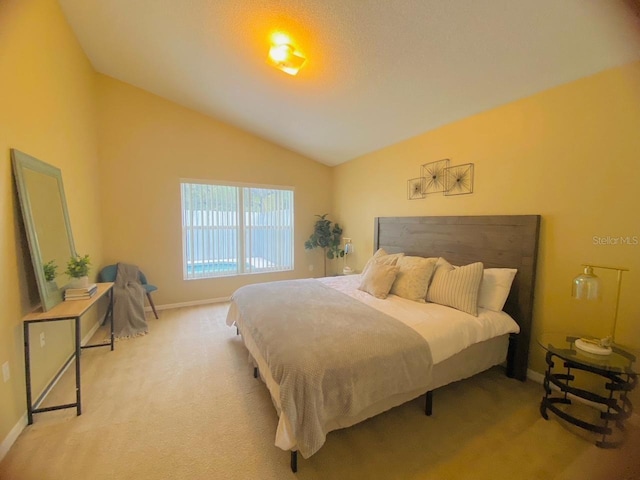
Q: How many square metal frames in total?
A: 3